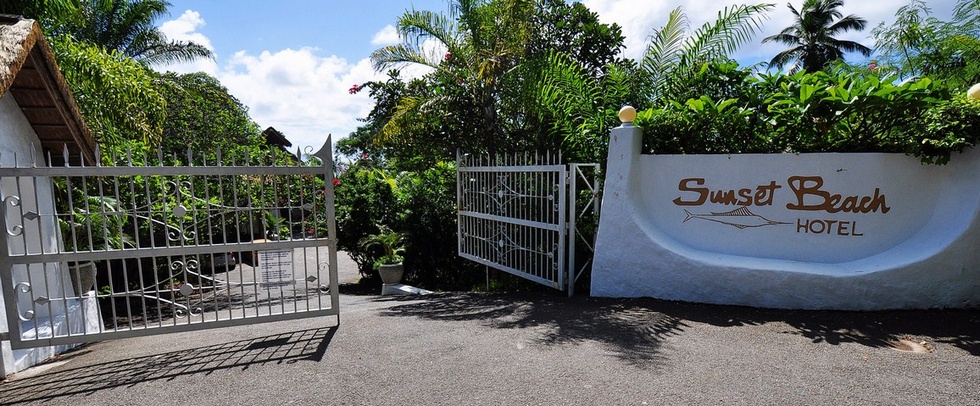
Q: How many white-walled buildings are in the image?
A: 1